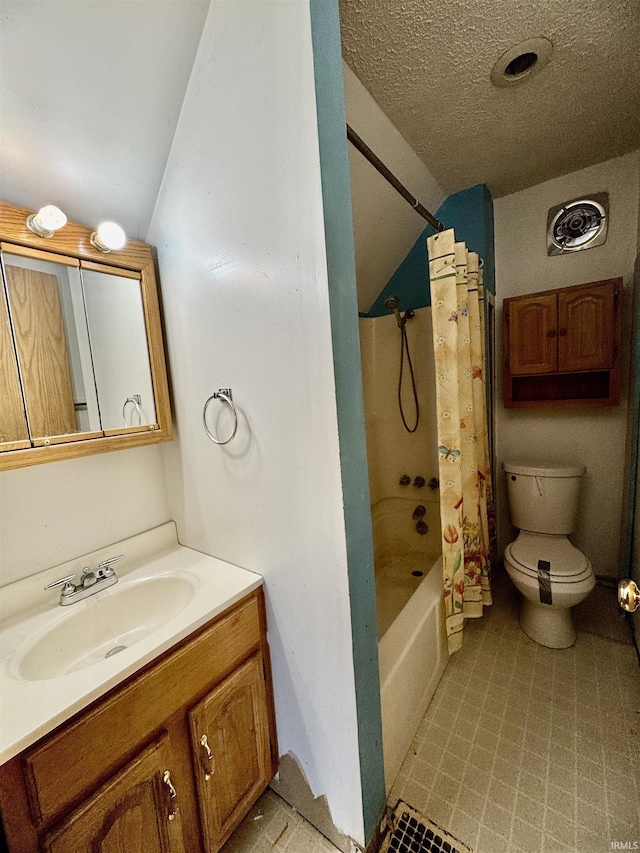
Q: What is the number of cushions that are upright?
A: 0